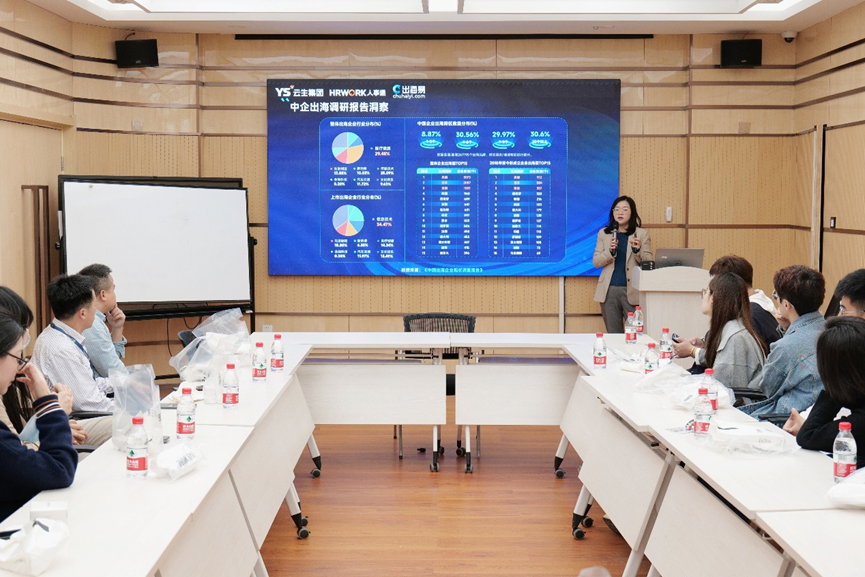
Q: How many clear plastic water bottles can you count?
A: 13